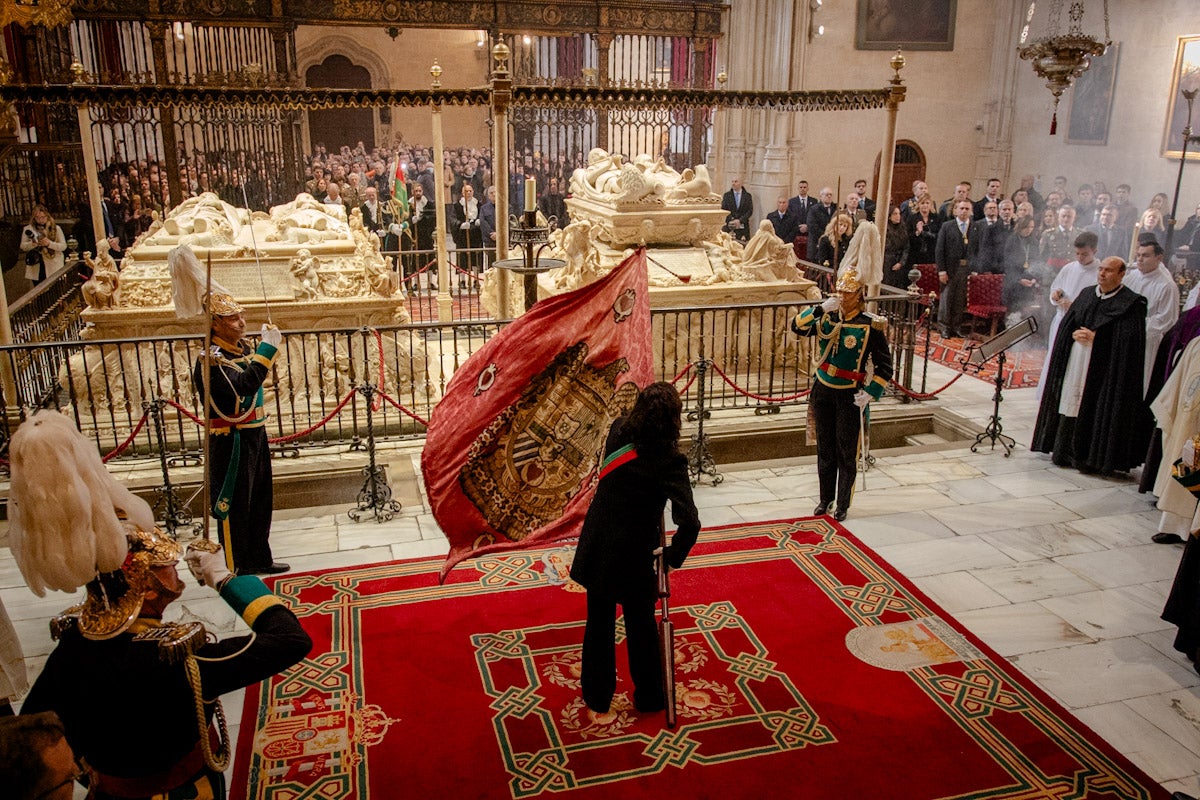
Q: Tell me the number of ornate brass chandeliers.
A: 1